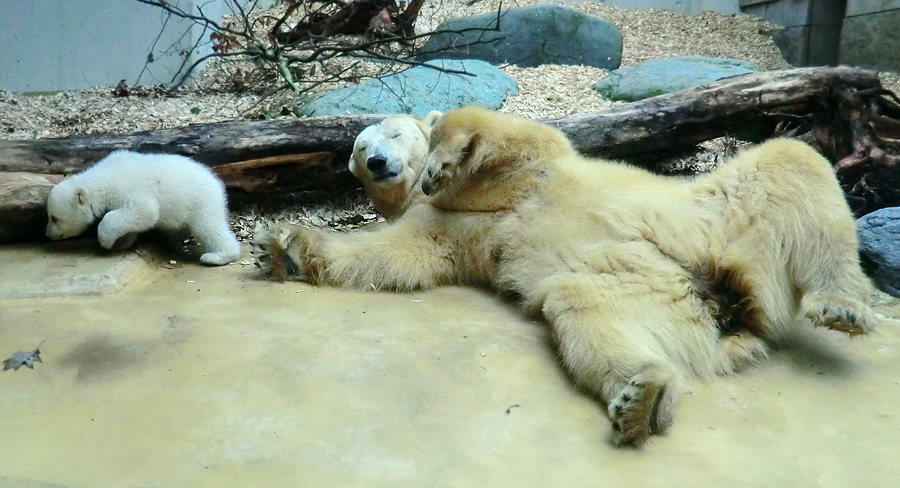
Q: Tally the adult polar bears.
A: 1